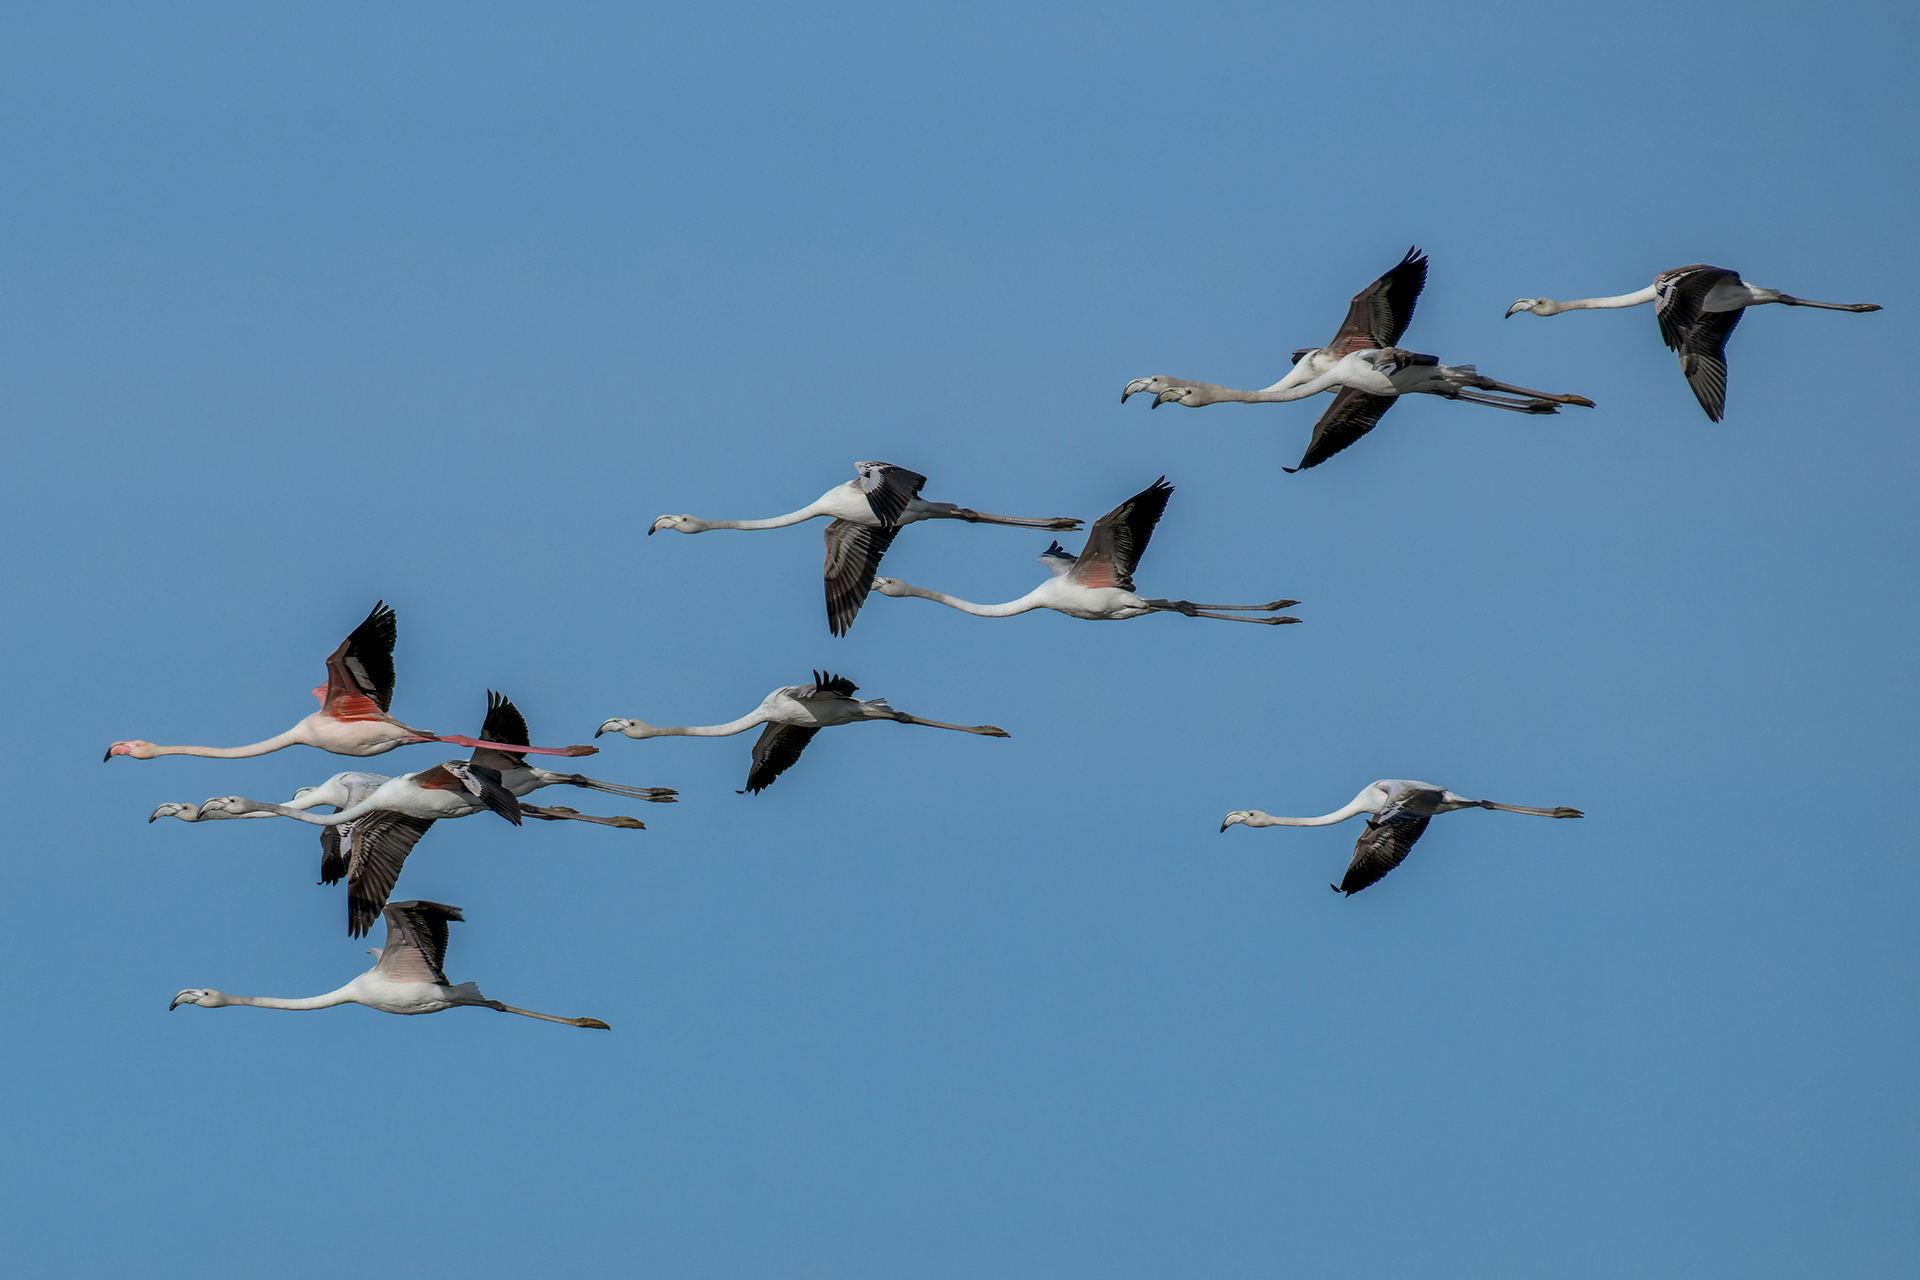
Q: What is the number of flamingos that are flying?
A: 12